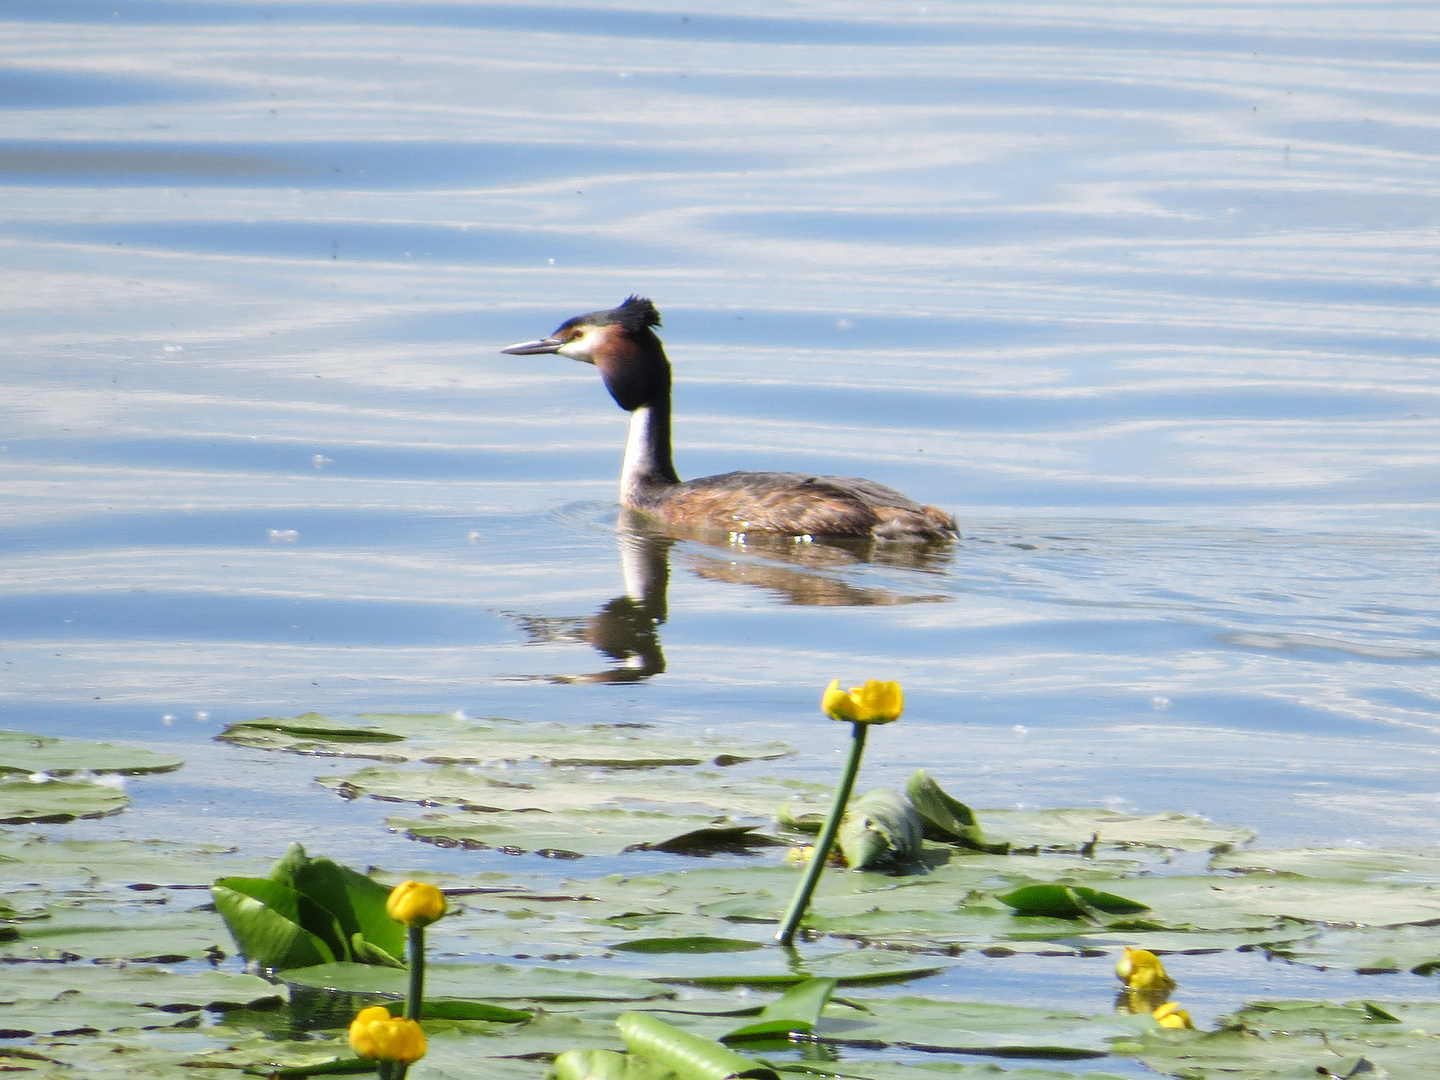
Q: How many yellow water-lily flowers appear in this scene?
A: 5